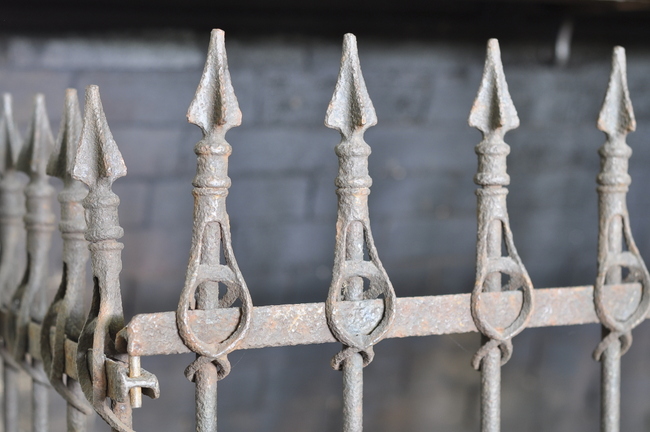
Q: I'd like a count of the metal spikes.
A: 8